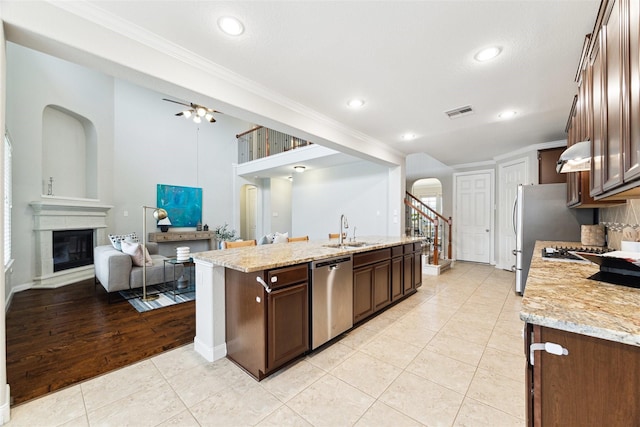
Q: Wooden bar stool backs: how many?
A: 3